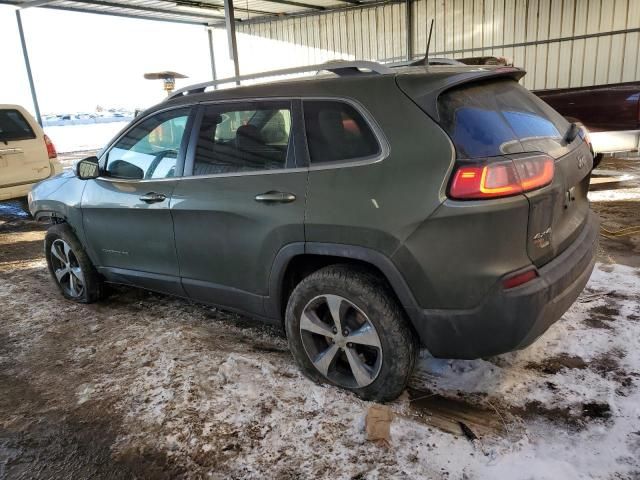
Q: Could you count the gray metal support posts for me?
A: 4